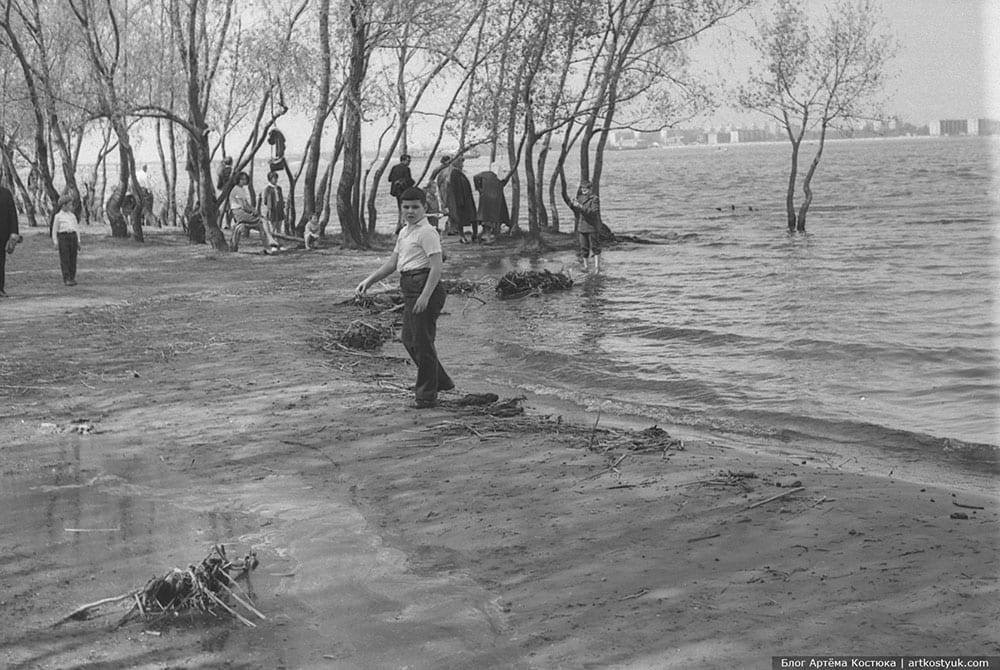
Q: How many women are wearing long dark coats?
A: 2